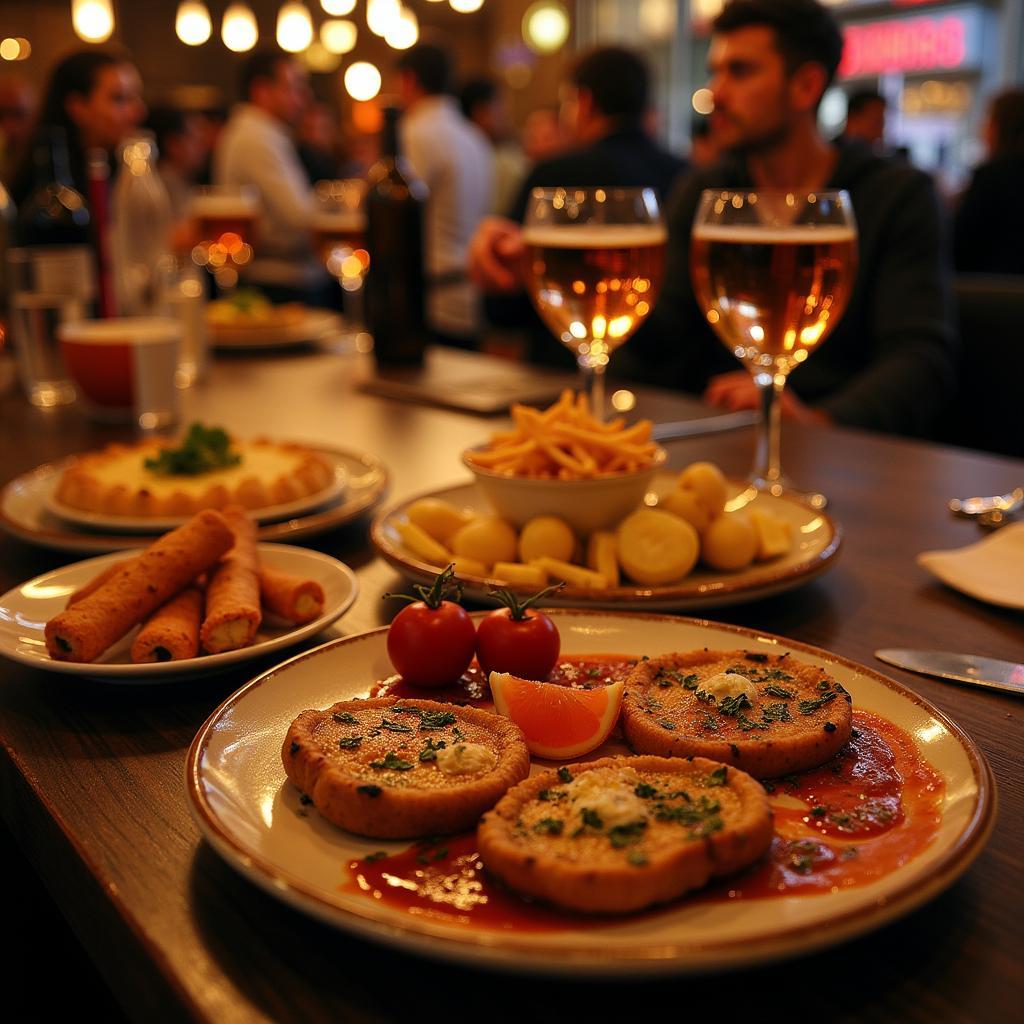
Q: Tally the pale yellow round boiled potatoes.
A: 7